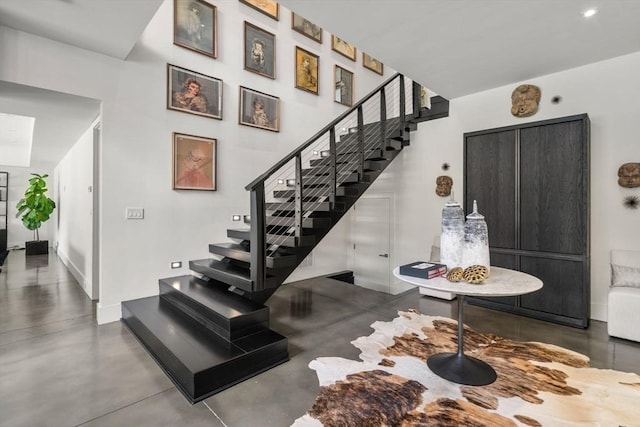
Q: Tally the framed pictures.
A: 11